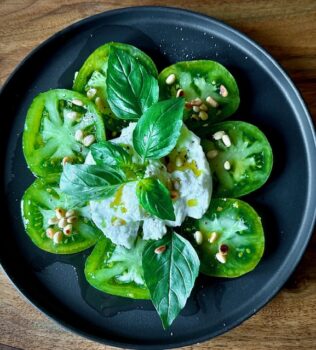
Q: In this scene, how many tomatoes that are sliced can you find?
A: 7